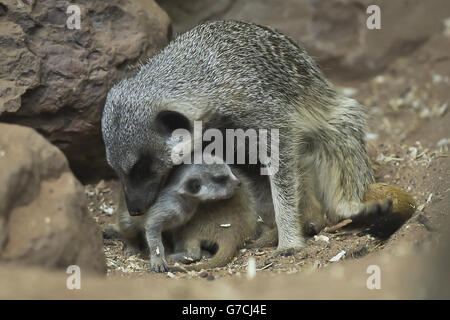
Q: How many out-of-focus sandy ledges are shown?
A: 1